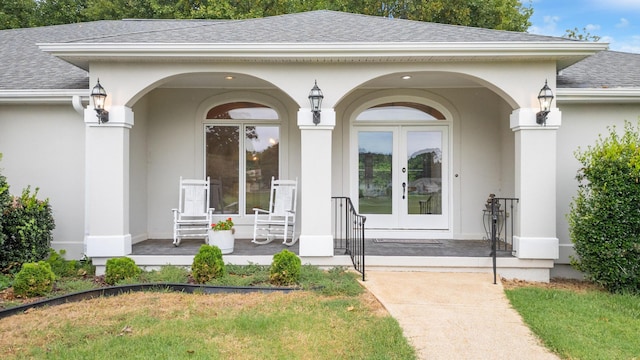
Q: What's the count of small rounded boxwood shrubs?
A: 4